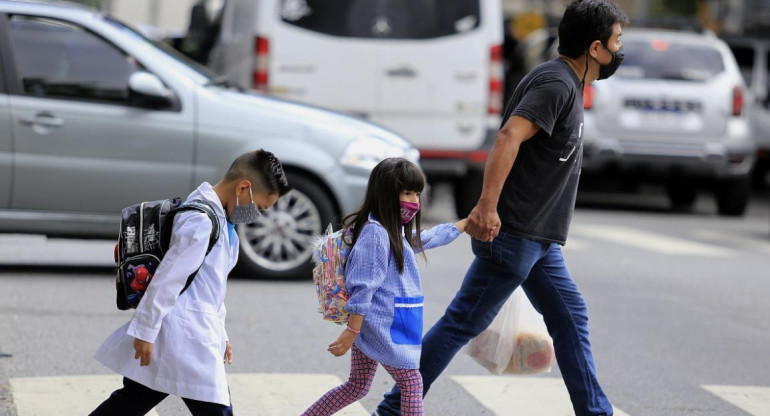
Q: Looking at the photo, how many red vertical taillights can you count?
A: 4